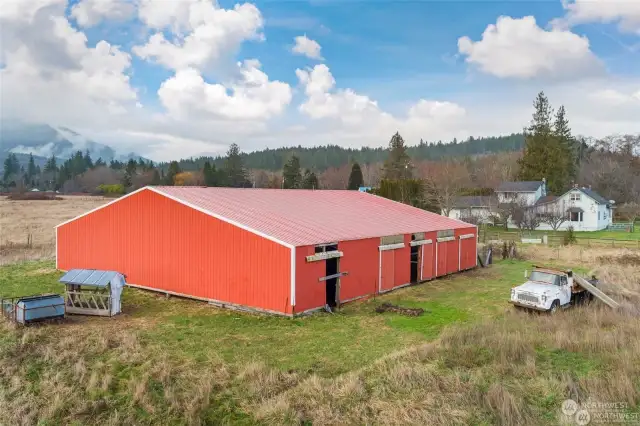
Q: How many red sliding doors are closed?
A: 3